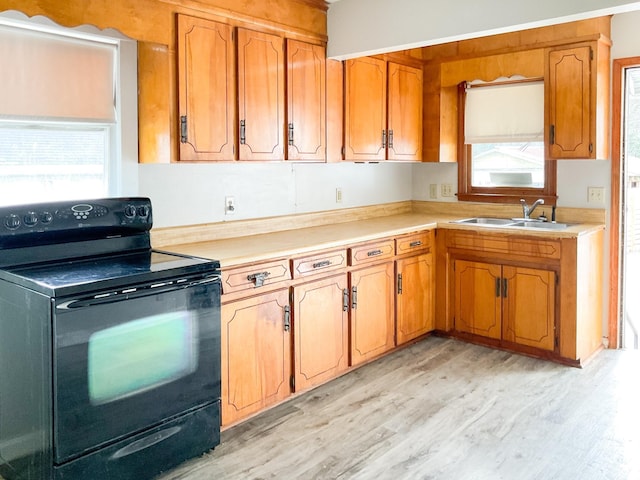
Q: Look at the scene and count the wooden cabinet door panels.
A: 12